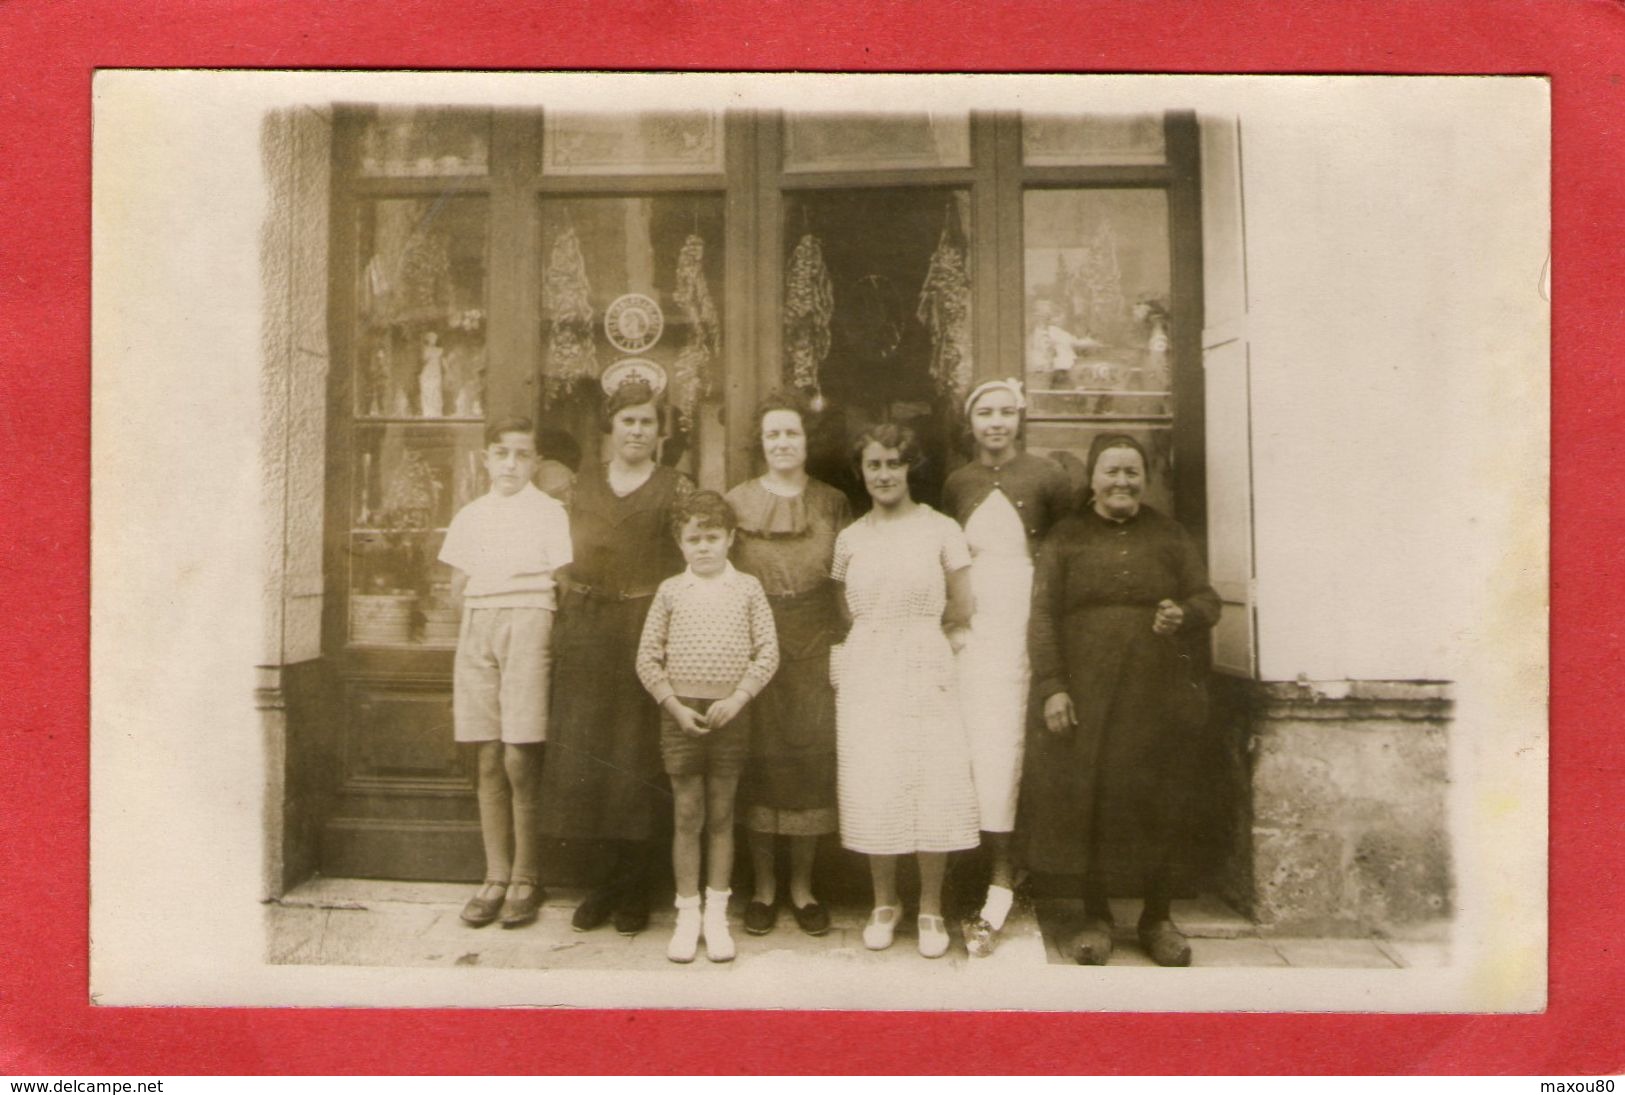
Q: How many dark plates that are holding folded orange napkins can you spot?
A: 0